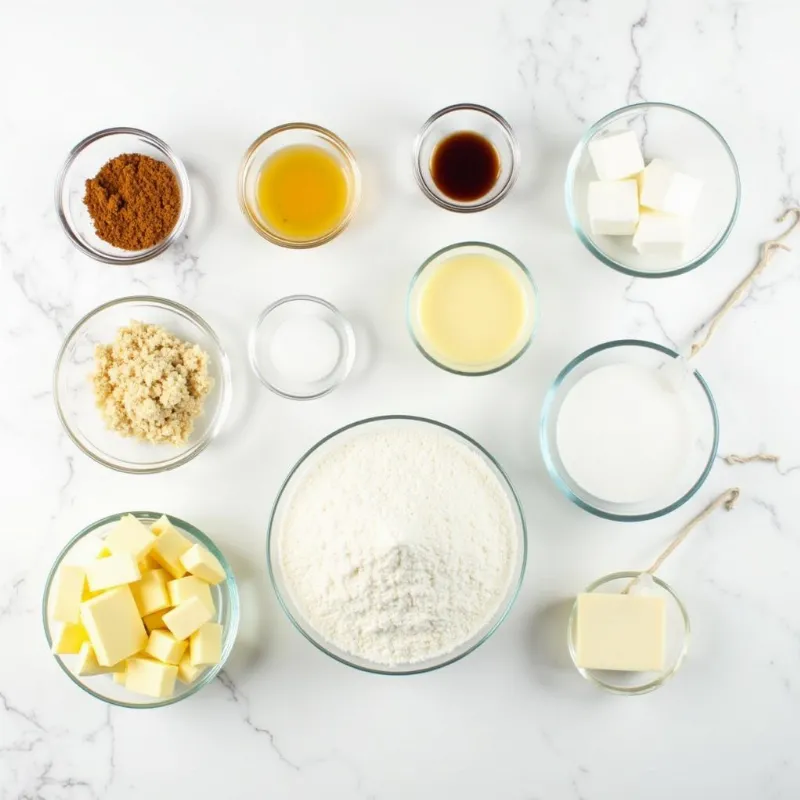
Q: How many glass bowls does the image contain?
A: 11